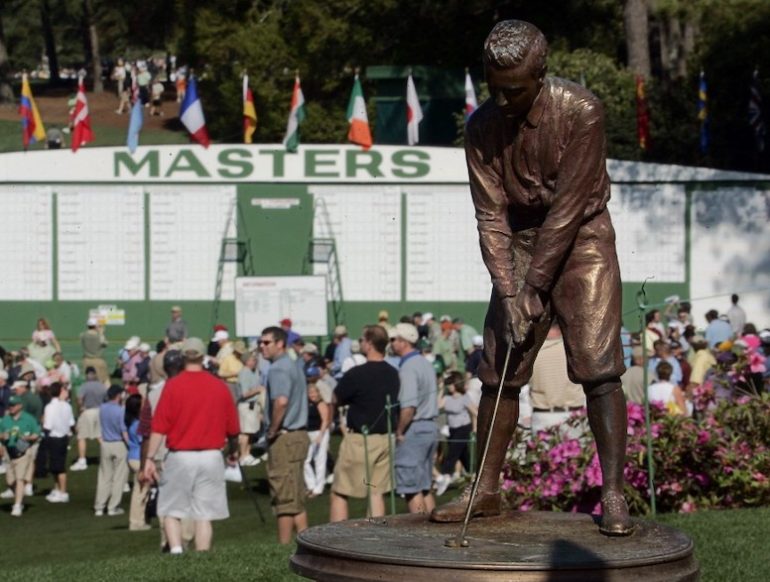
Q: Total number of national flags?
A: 12